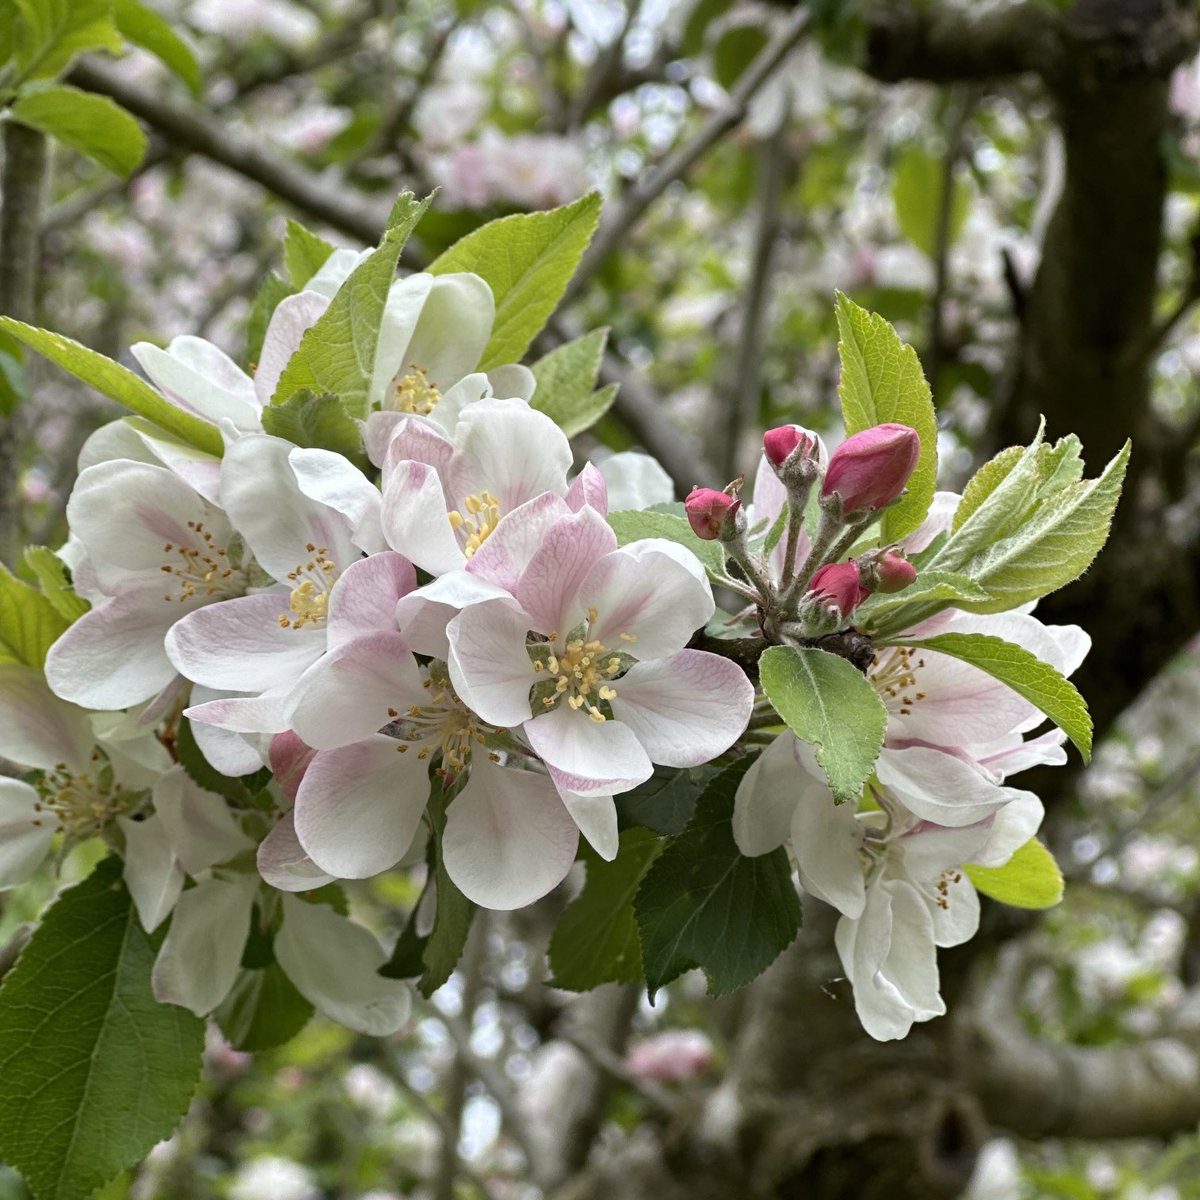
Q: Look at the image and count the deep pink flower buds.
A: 5